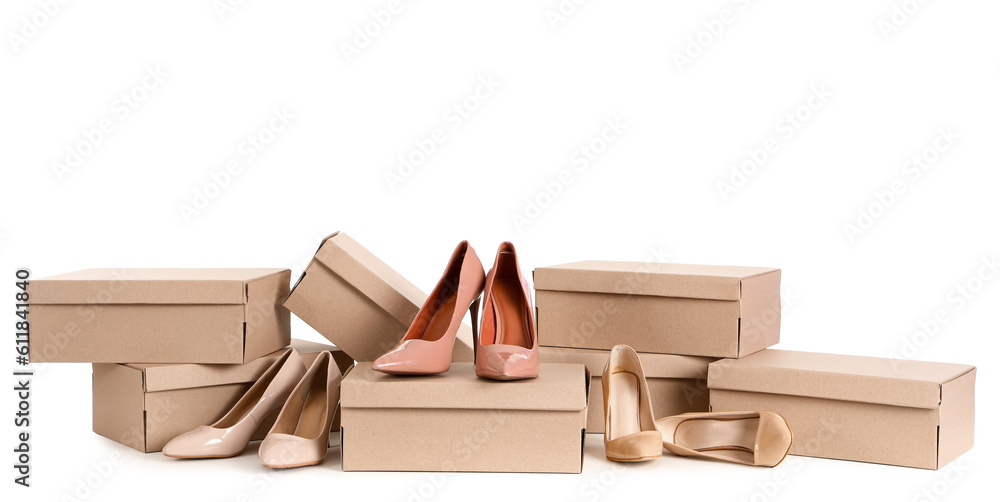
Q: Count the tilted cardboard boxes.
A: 1